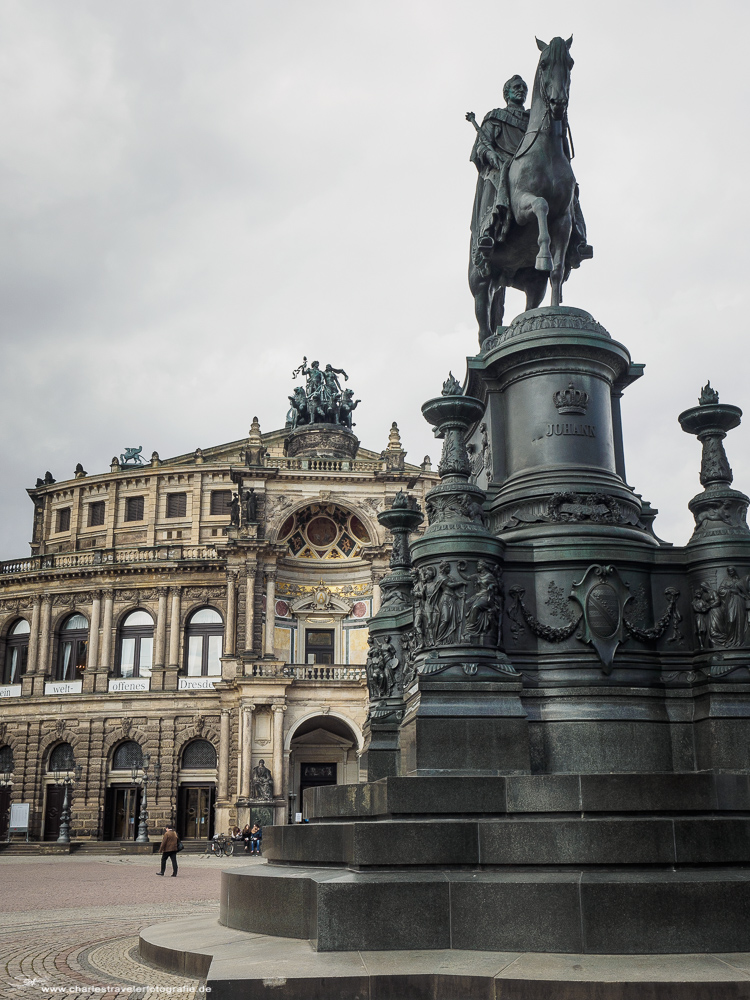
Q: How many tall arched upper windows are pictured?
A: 4